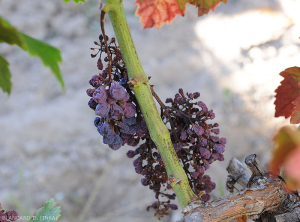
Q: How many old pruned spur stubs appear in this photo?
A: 2